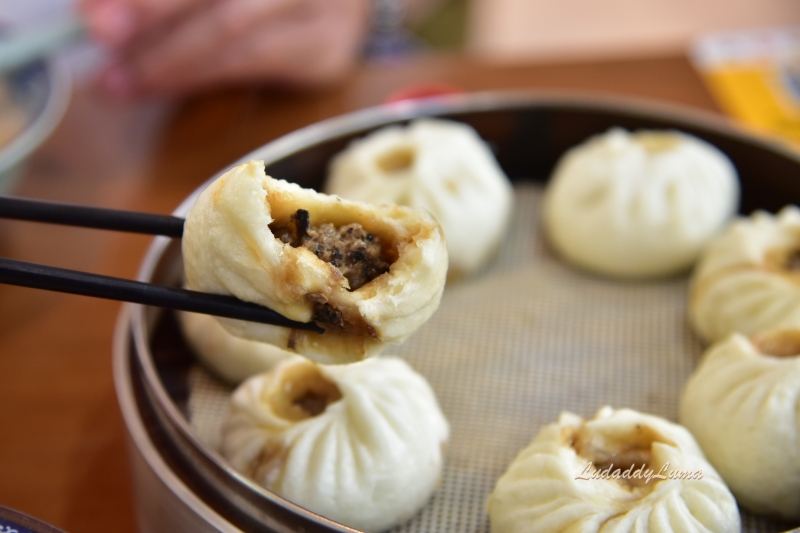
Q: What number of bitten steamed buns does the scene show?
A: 1